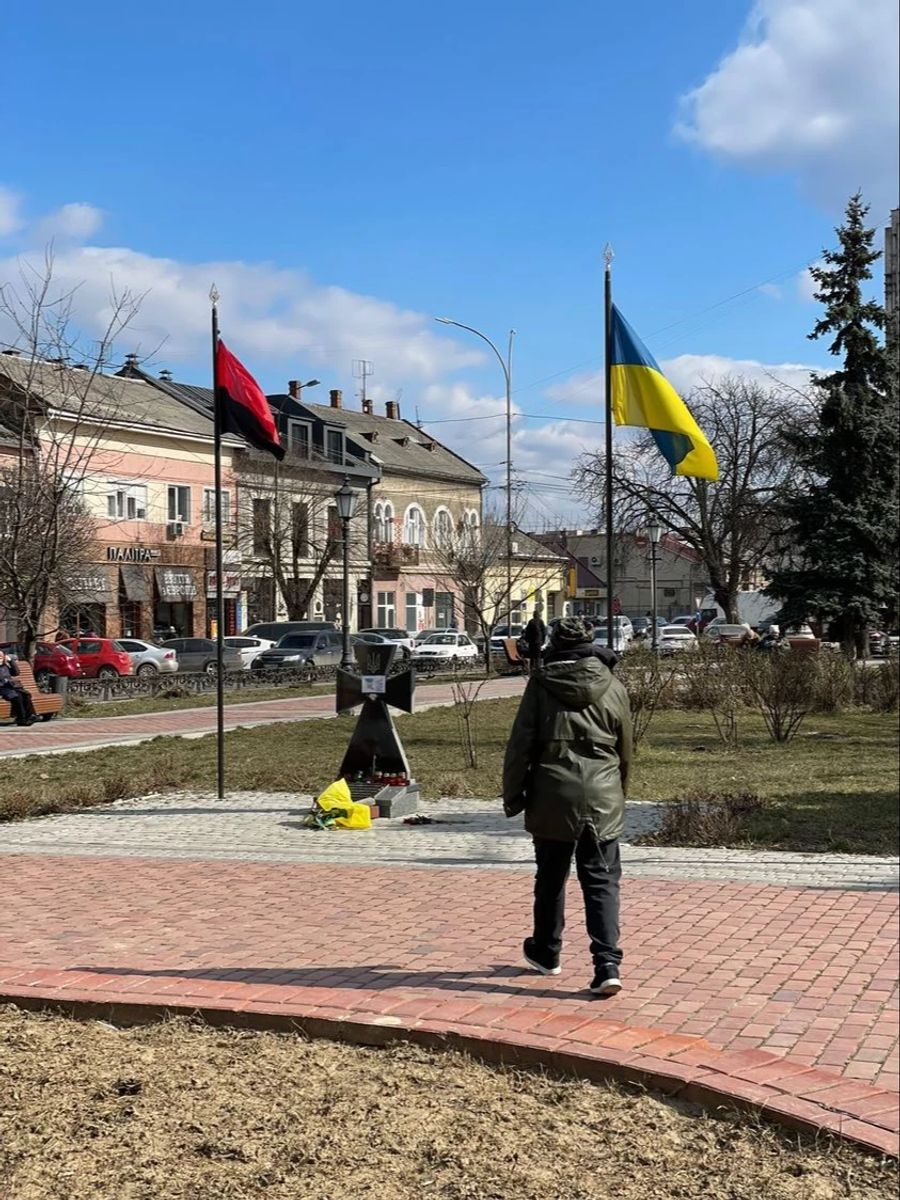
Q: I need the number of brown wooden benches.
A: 3